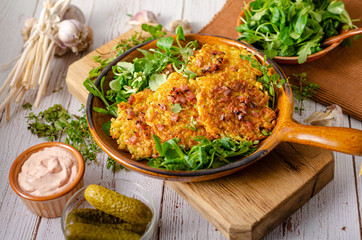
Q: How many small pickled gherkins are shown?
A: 3